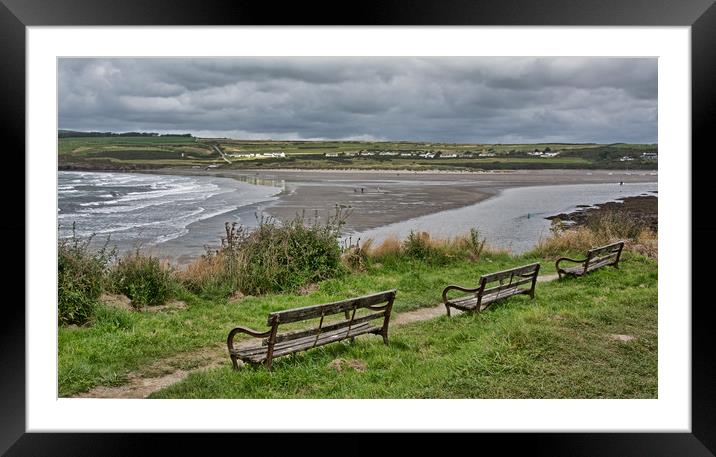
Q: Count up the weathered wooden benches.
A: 3